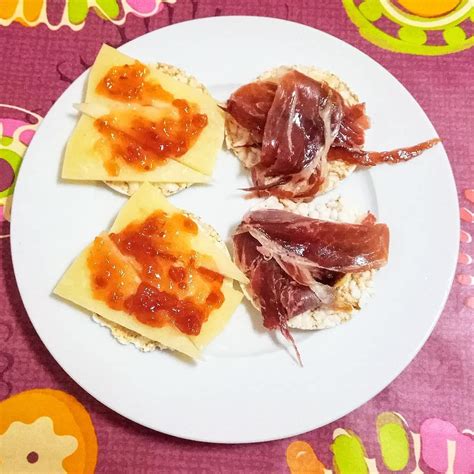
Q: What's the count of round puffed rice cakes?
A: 4